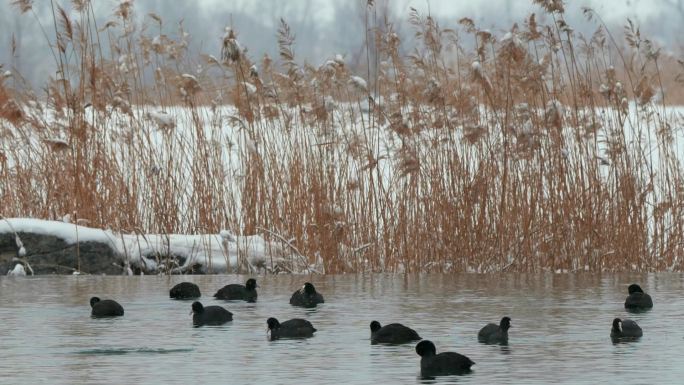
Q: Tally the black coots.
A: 11